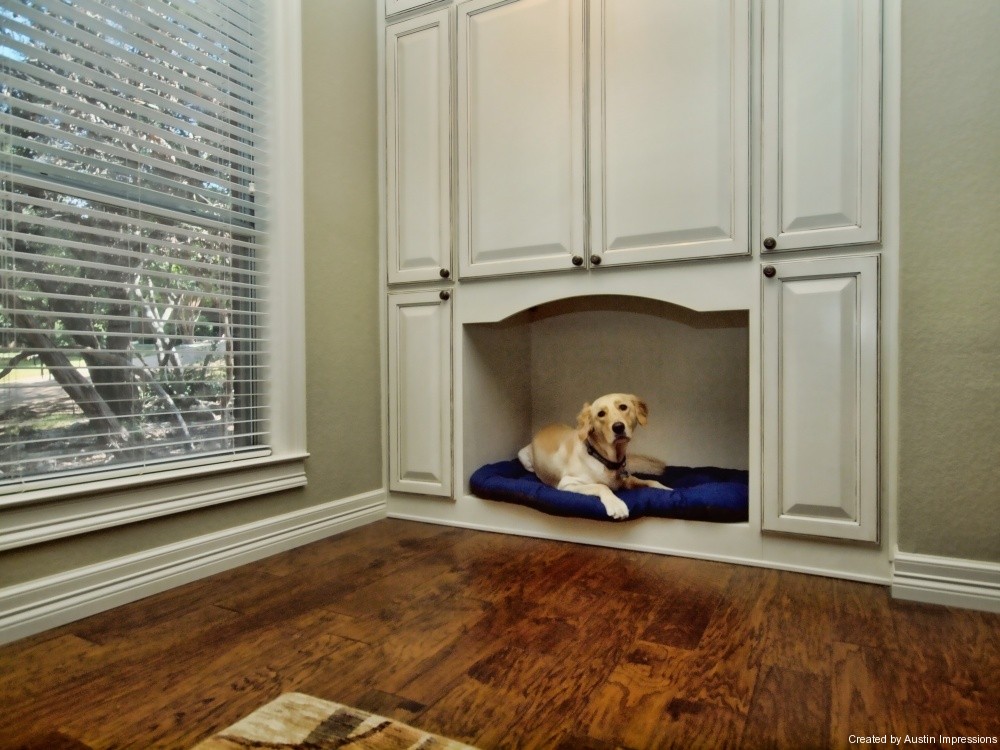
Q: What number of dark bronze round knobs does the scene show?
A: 6